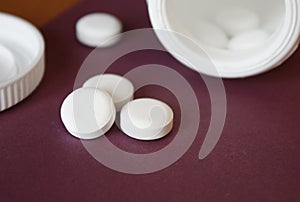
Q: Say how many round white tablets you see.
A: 7